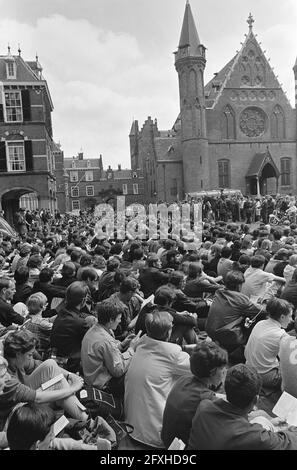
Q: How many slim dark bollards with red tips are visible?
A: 0